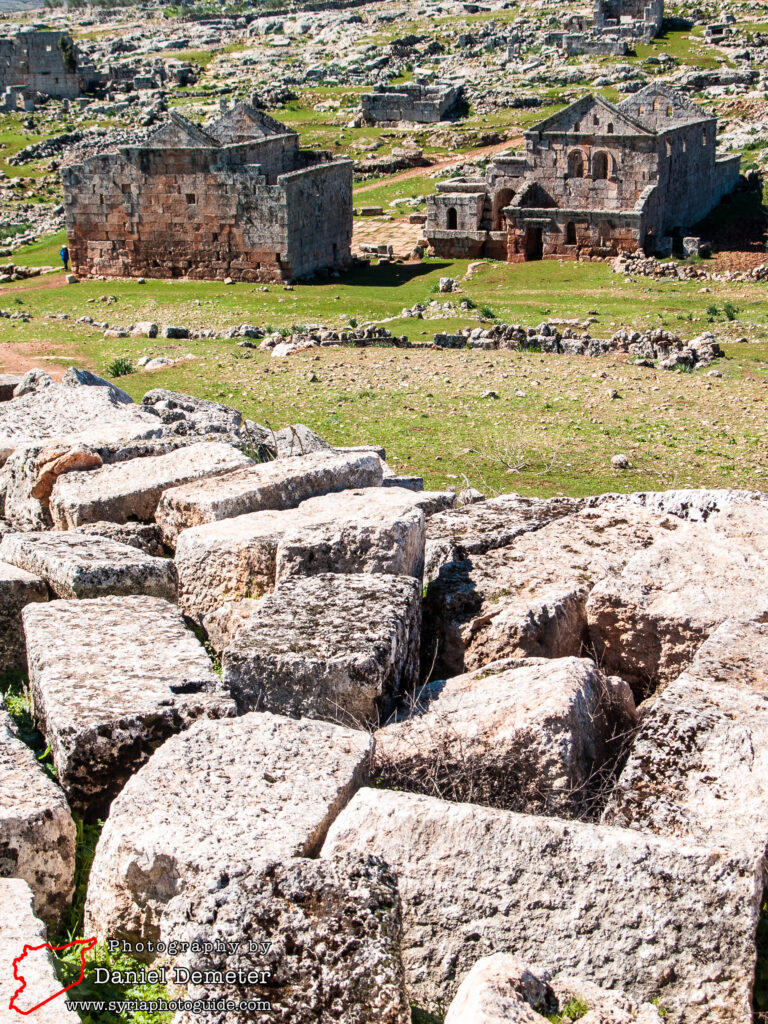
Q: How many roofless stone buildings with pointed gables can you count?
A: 2